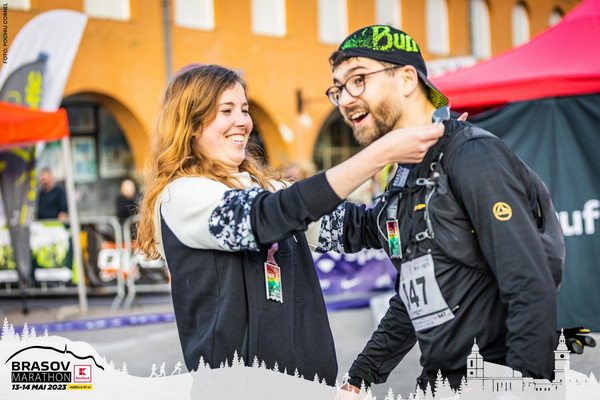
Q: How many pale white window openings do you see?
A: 10